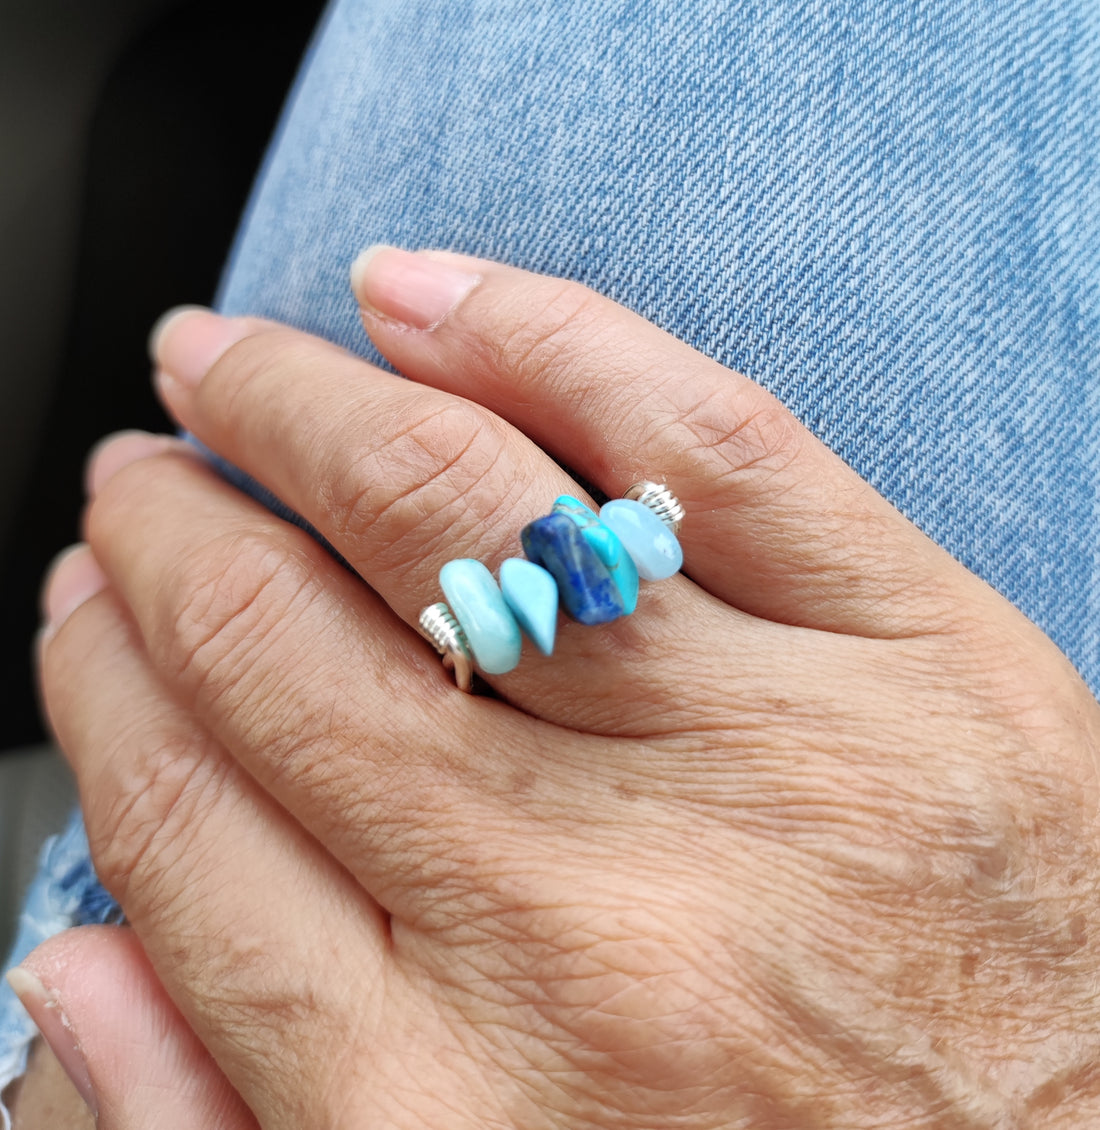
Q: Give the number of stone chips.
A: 5